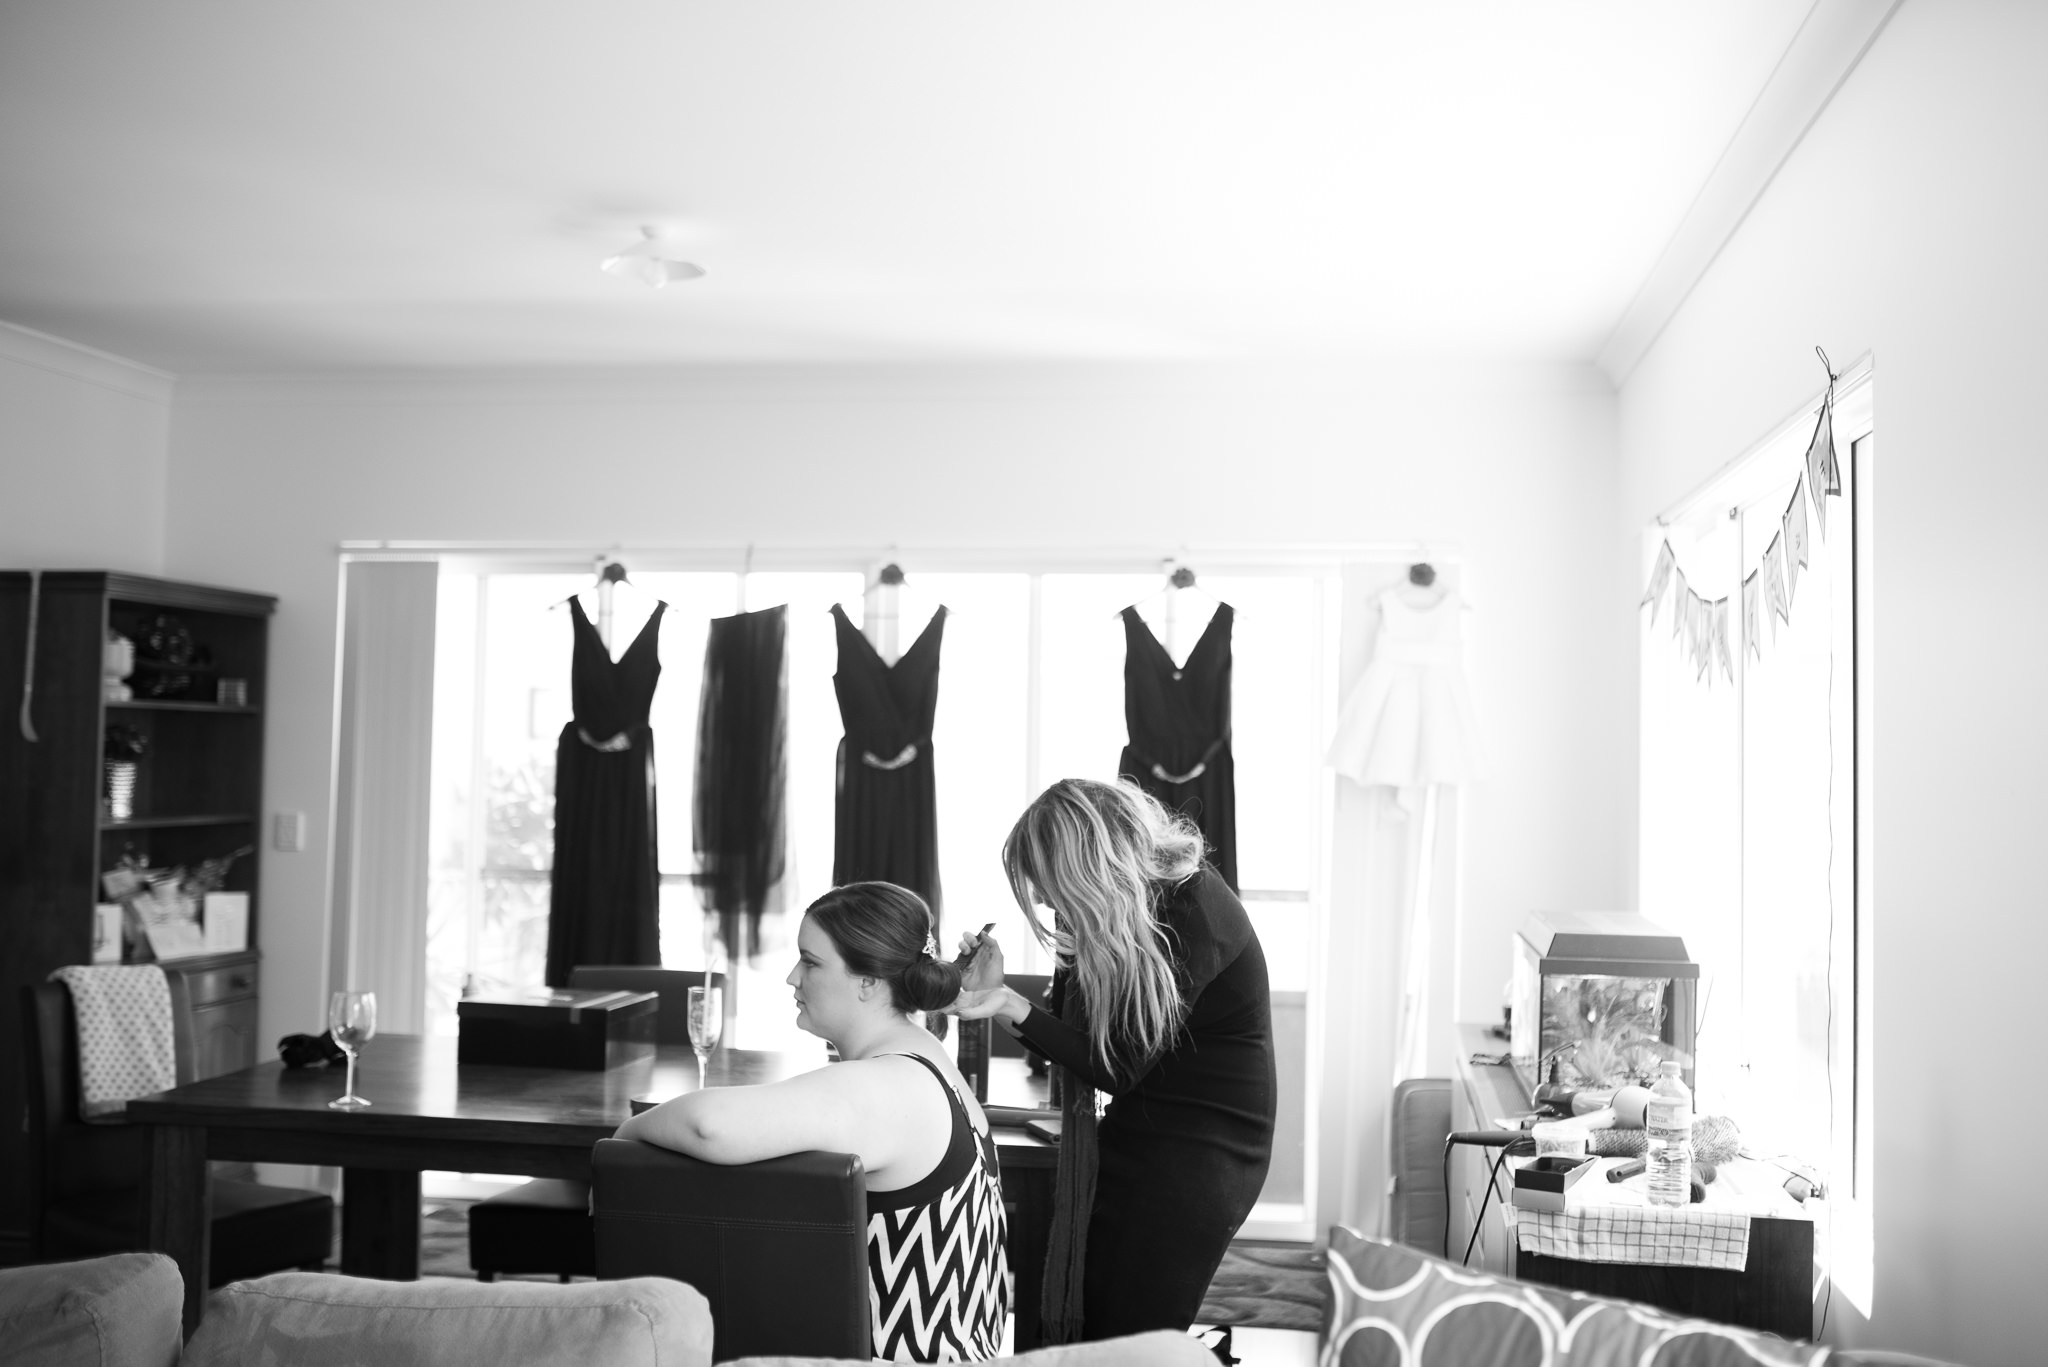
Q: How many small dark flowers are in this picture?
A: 4